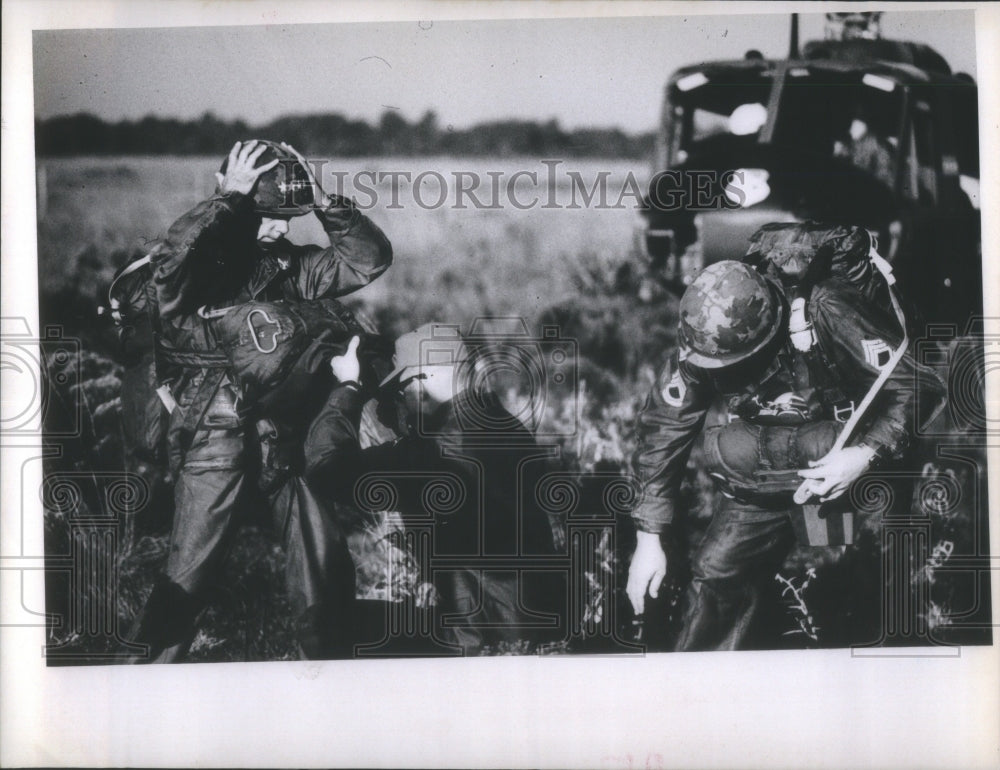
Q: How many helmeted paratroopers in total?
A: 2